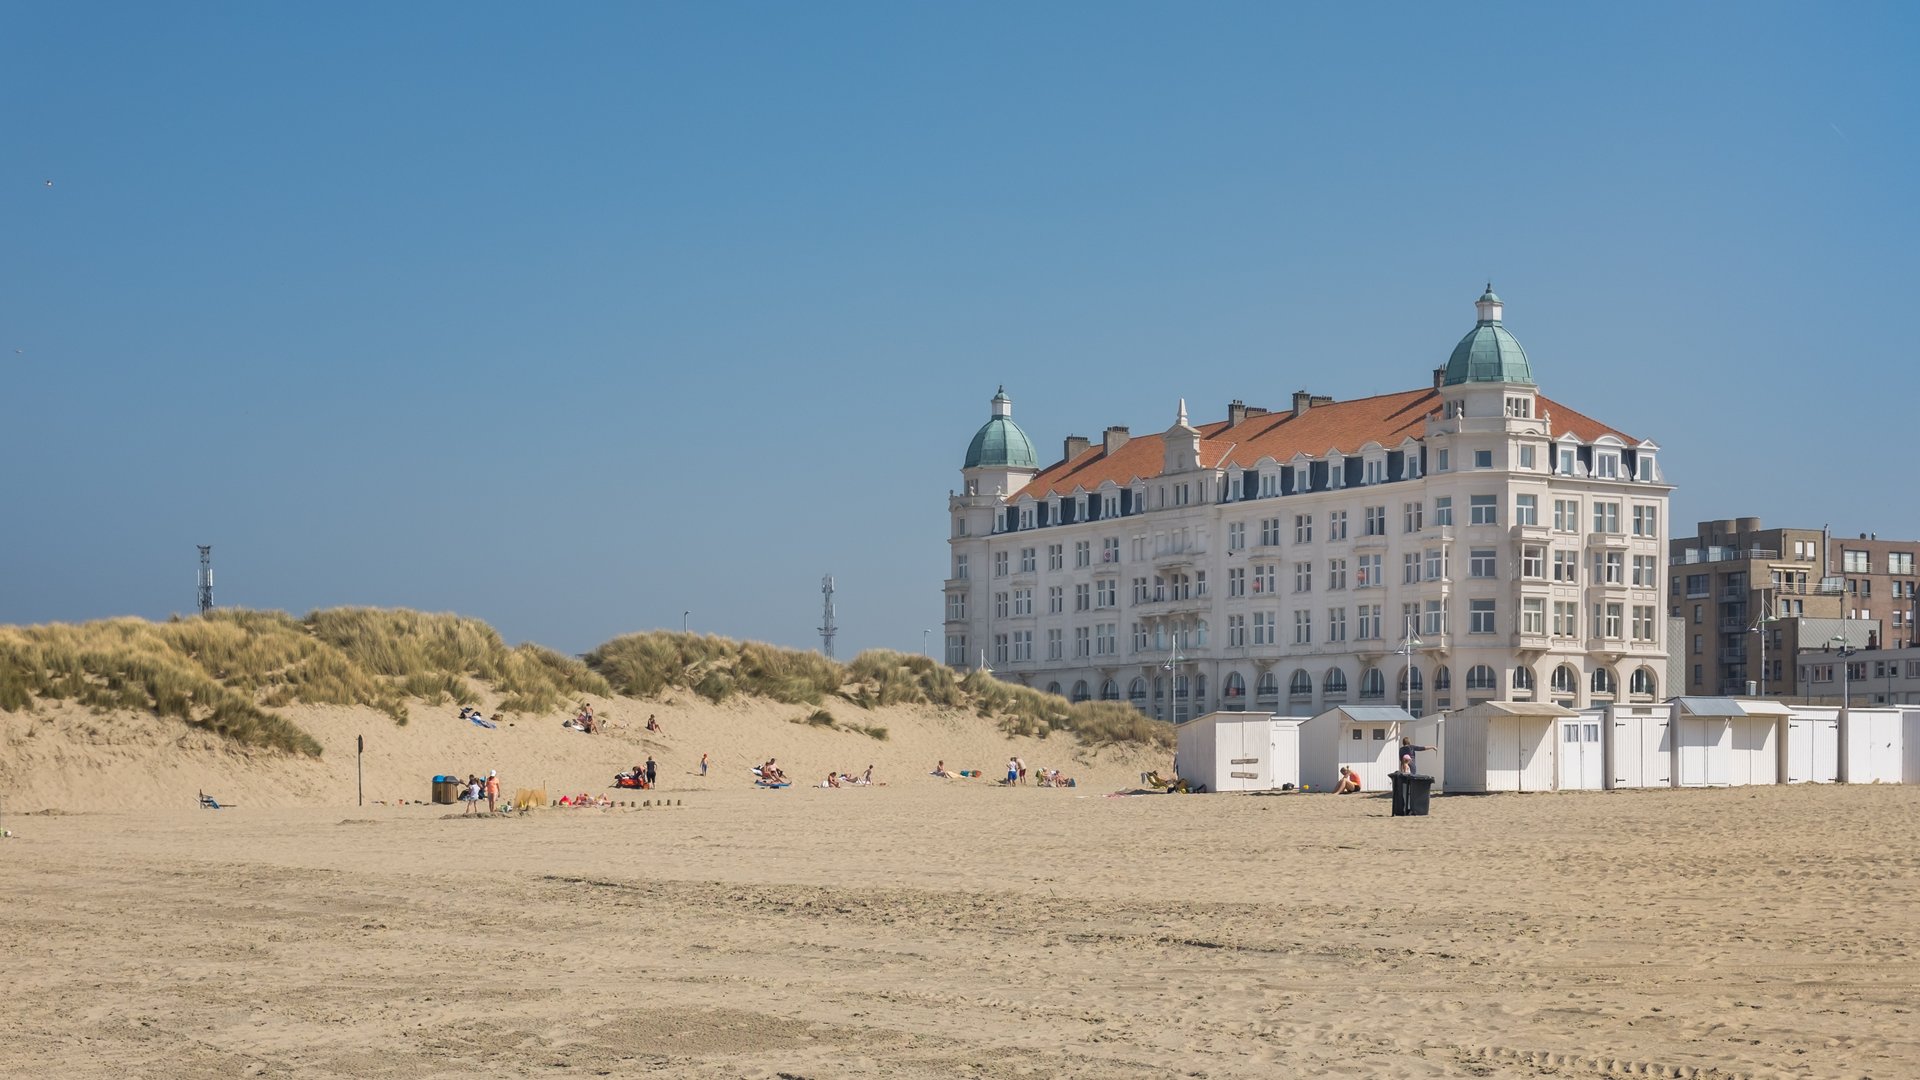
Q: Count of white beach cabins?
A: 12